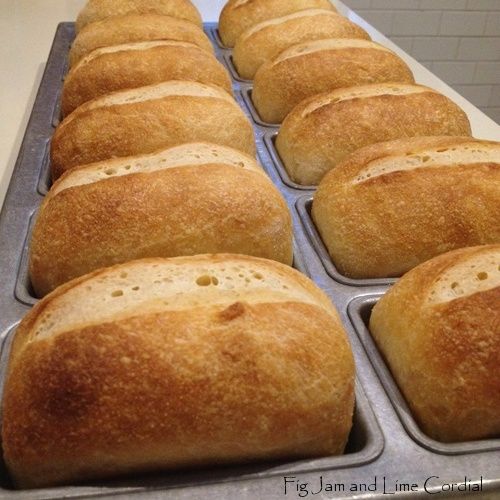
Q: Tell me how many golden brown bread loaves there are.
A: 12